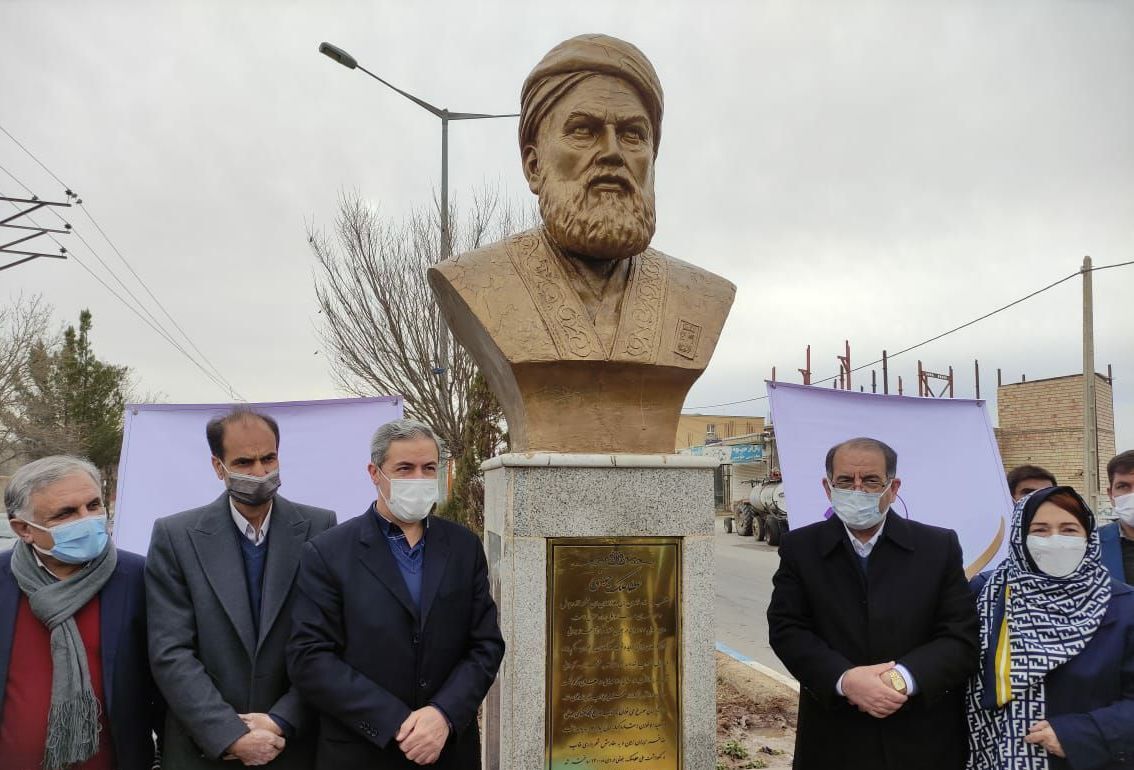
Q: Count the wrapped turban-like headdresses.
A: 1